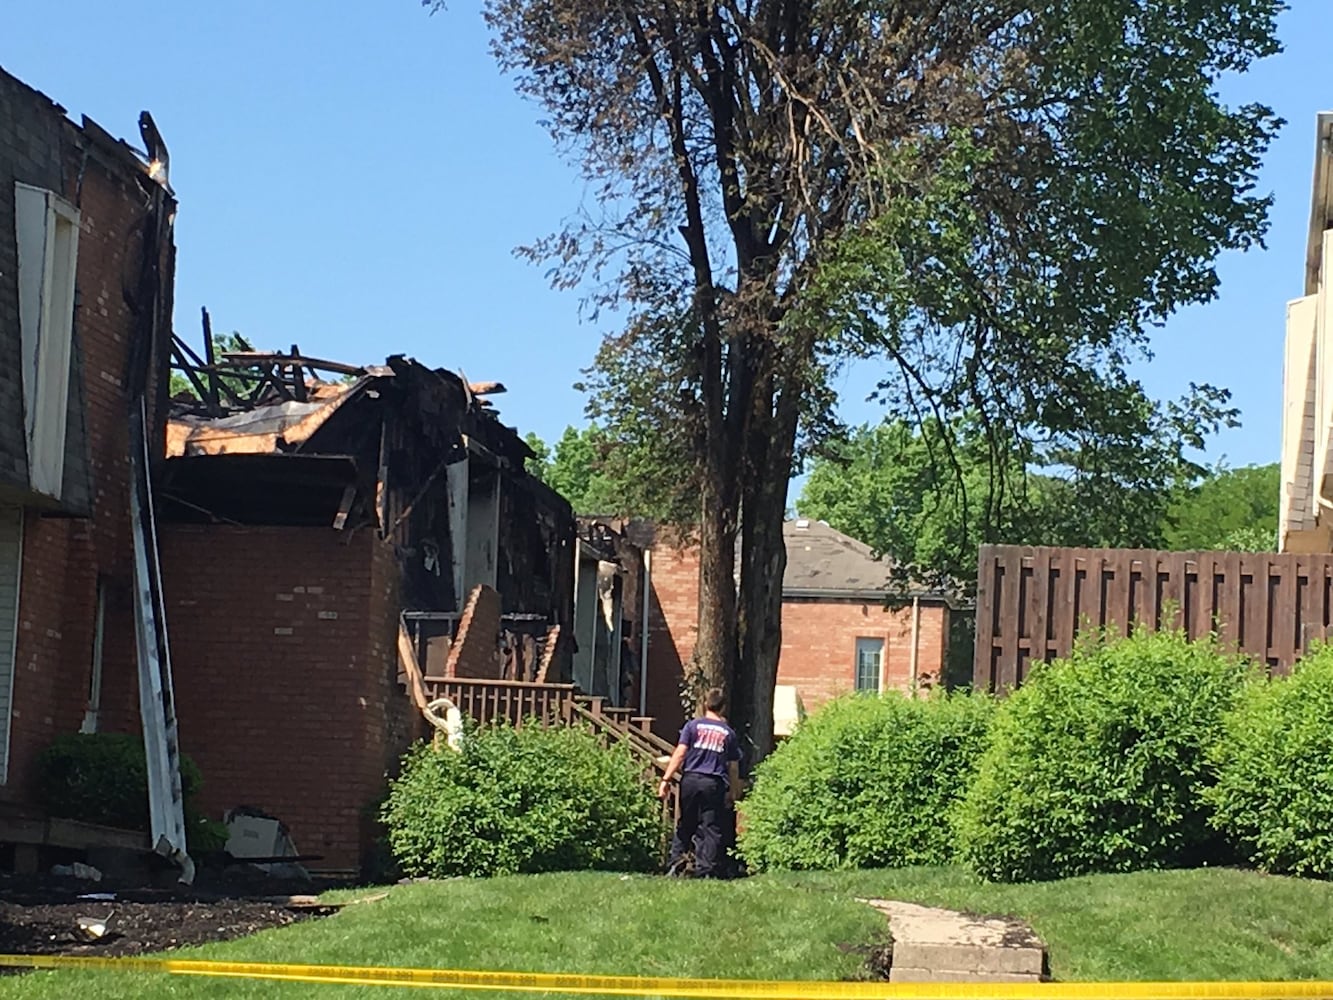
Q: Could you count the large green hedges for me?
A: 4